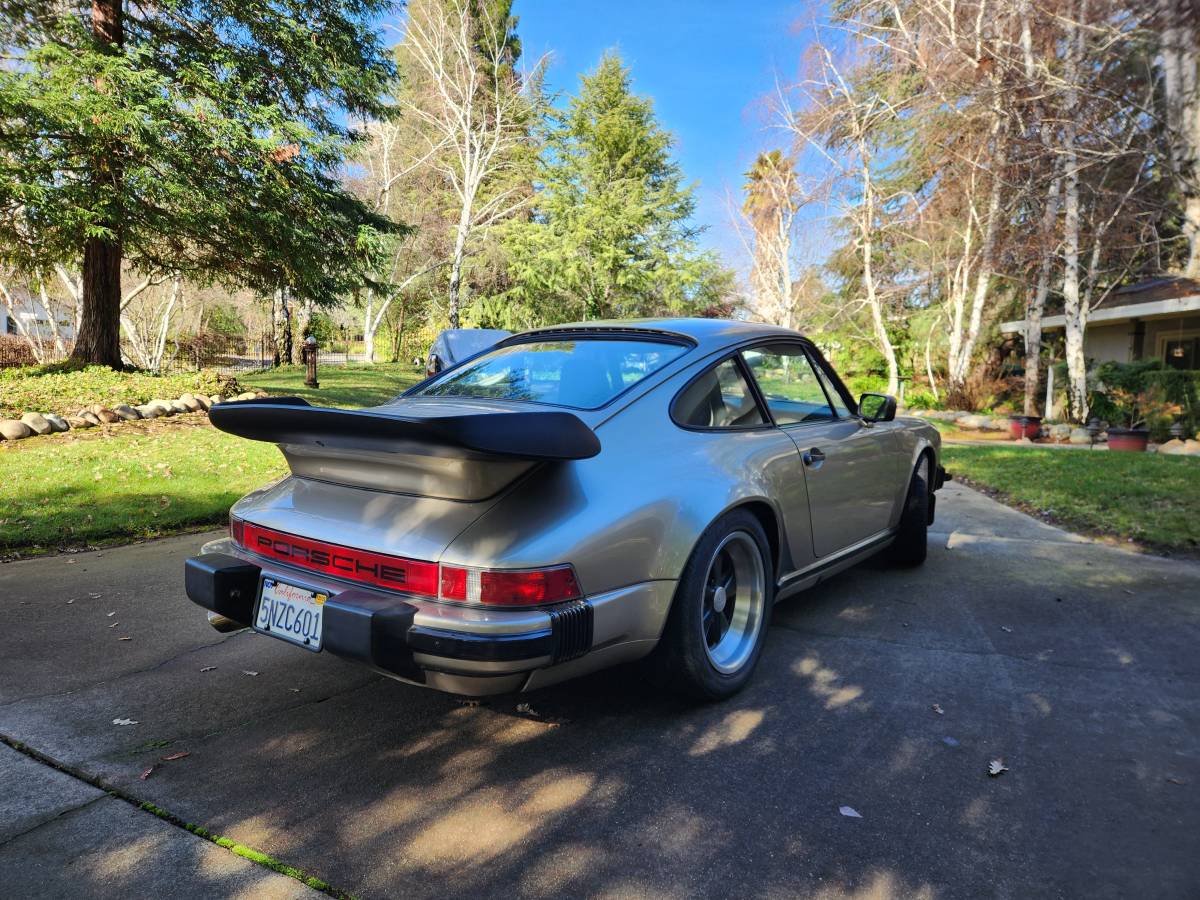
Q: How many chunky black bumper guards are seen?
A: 2